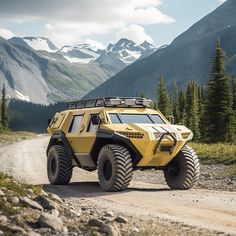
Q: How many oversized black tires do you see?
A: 3